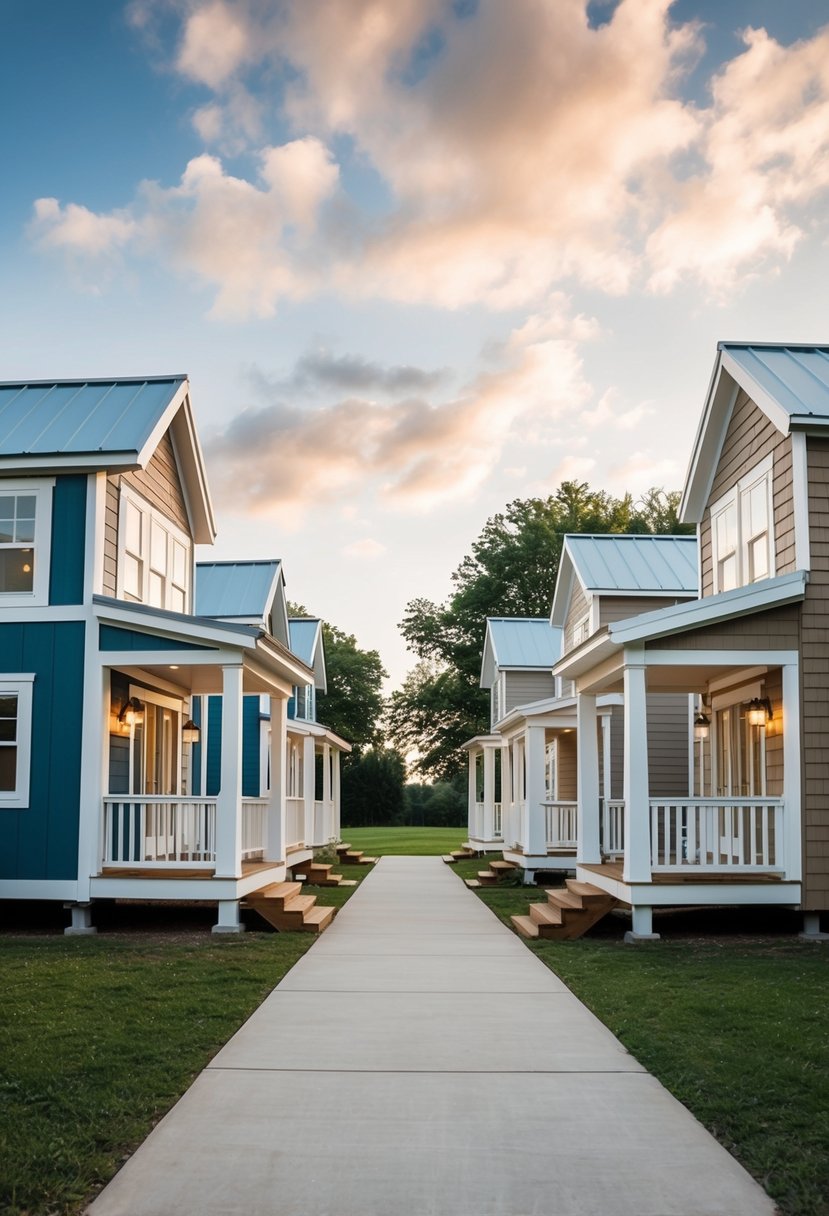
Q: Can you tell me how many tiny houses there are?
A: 6